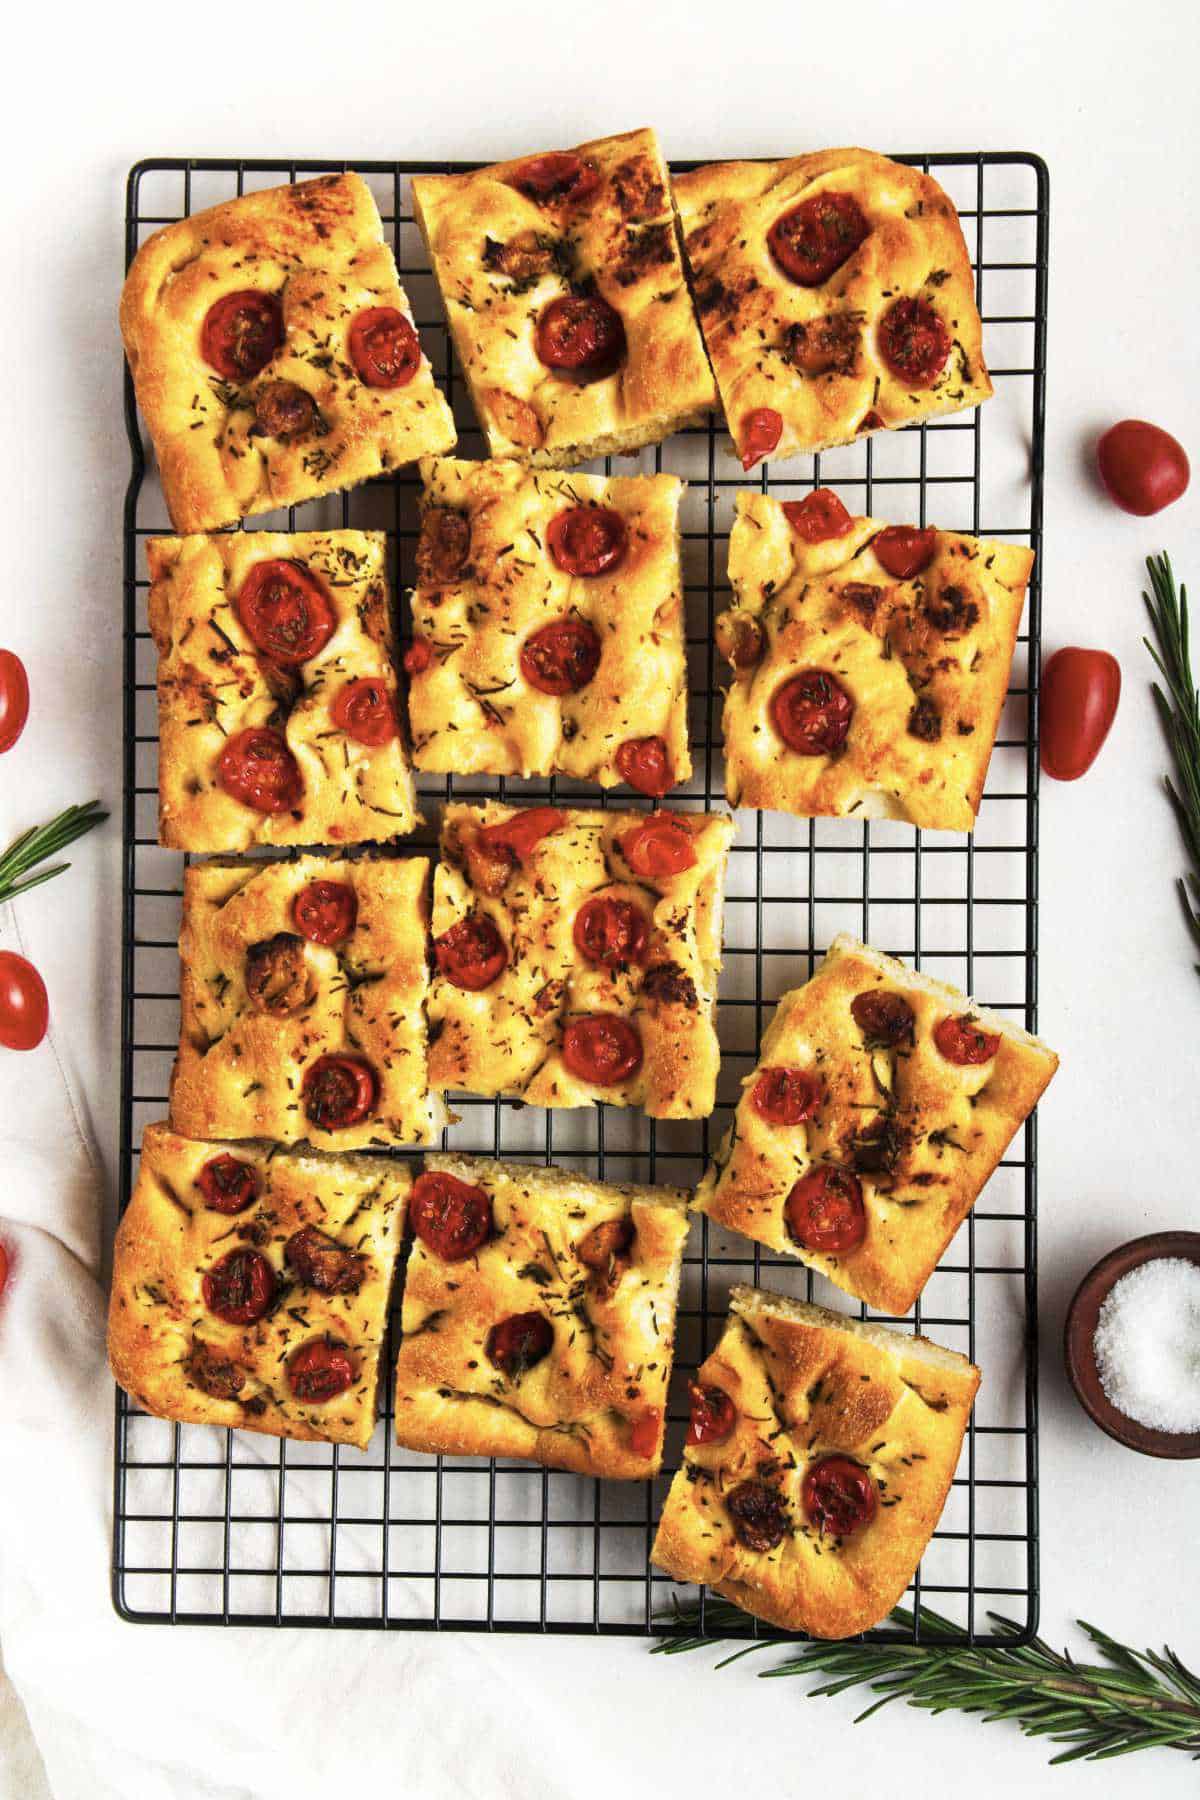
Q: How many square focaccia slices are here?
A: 12